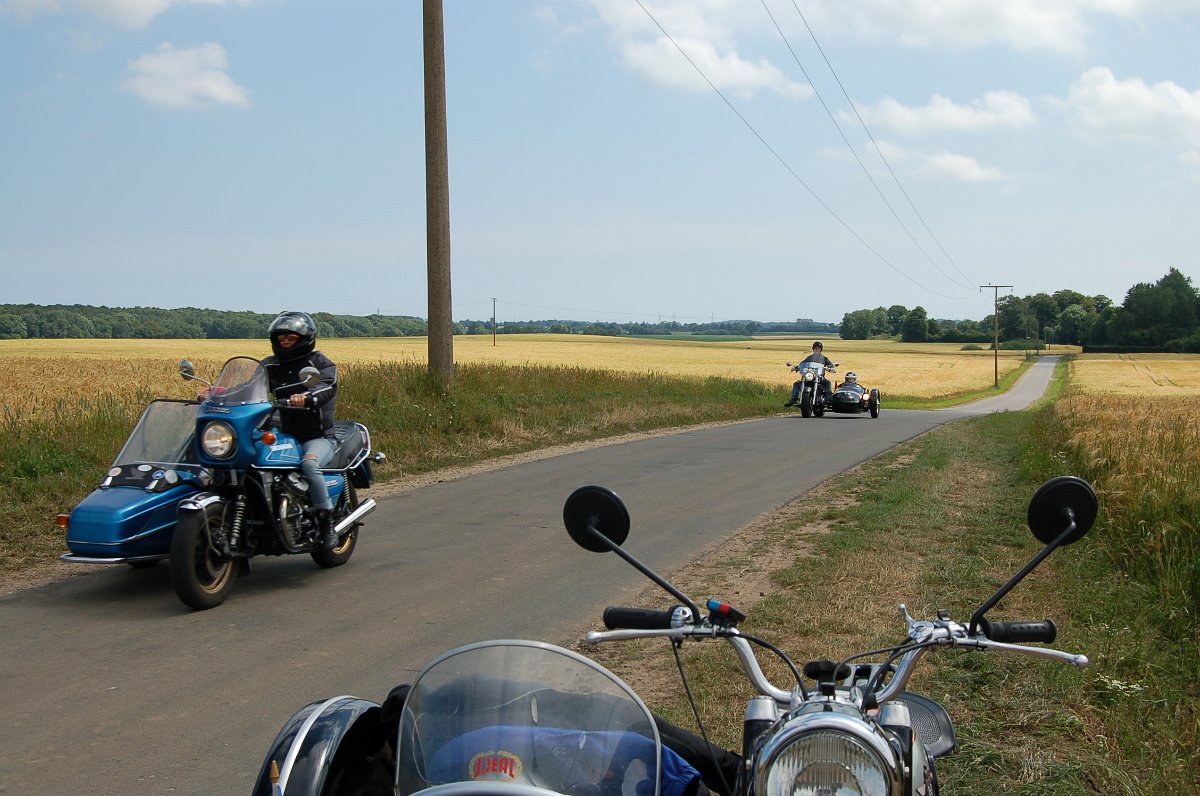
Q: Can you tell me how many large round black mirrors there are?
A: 2